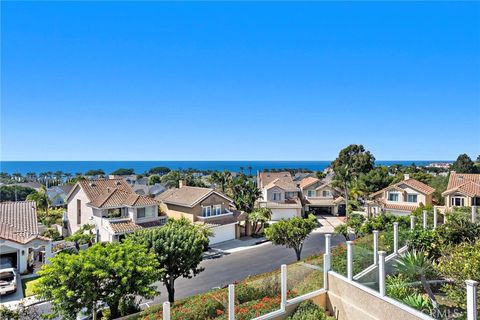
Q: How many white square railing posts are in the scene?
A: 13